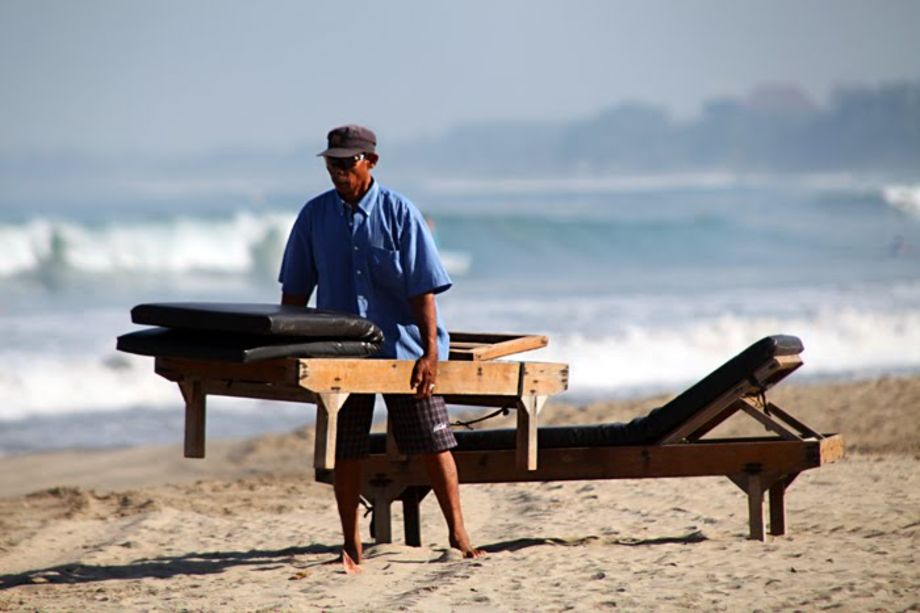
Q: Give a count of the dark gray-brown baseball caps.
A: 1